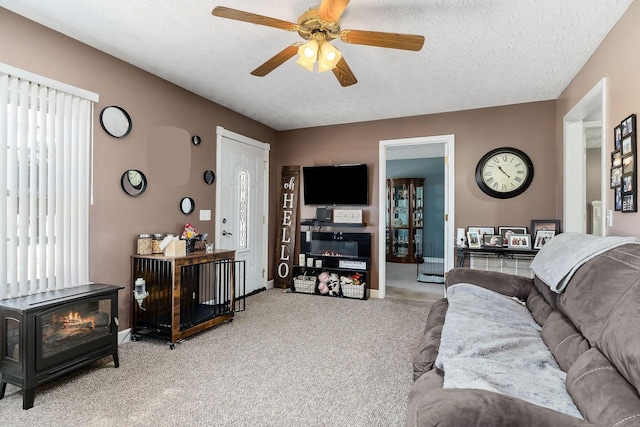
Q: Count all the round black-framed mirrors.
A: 5